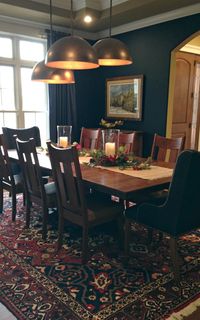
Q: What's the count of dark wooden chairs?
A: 6